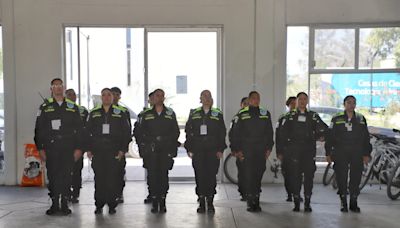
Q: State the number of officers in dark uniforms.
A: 12